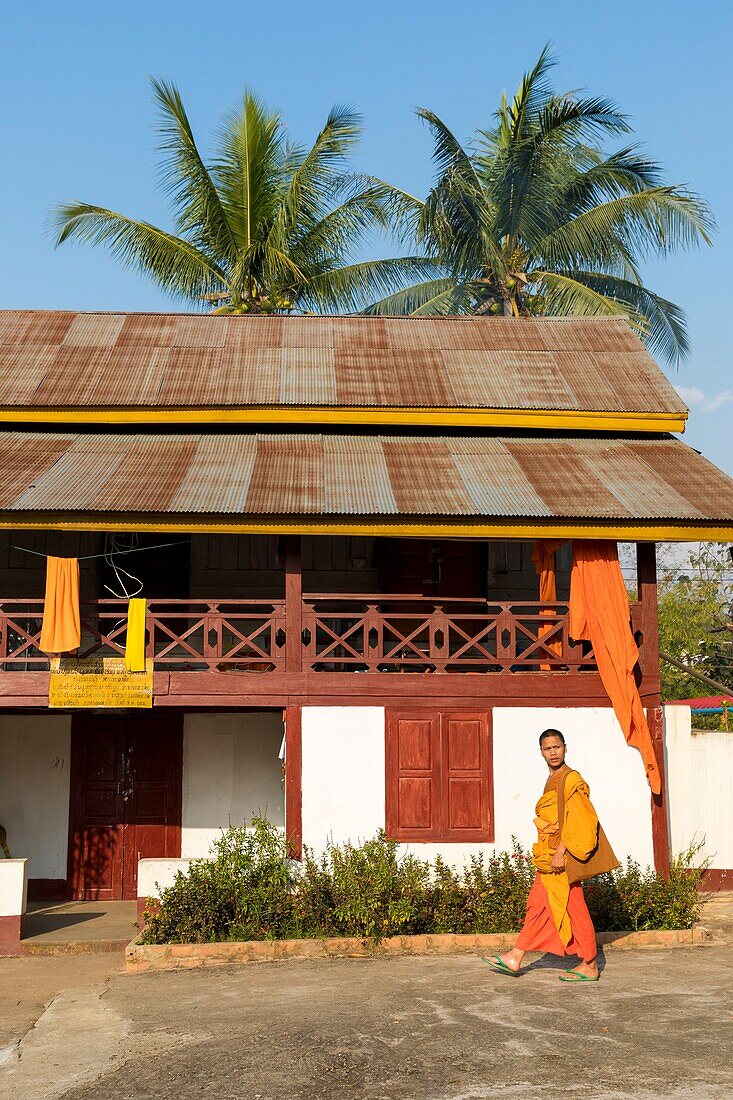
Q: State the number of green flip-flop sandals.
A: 2